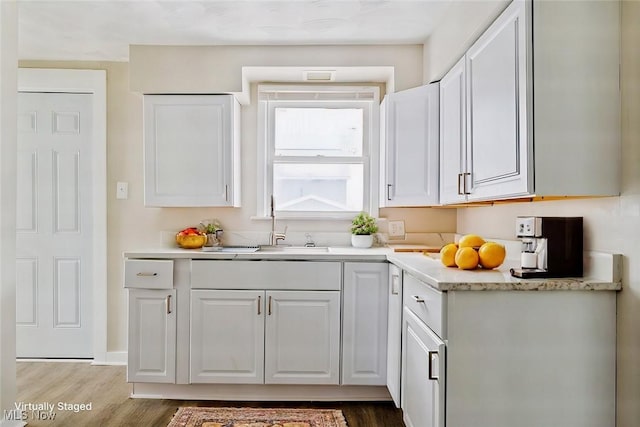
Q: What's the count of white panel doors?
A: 1